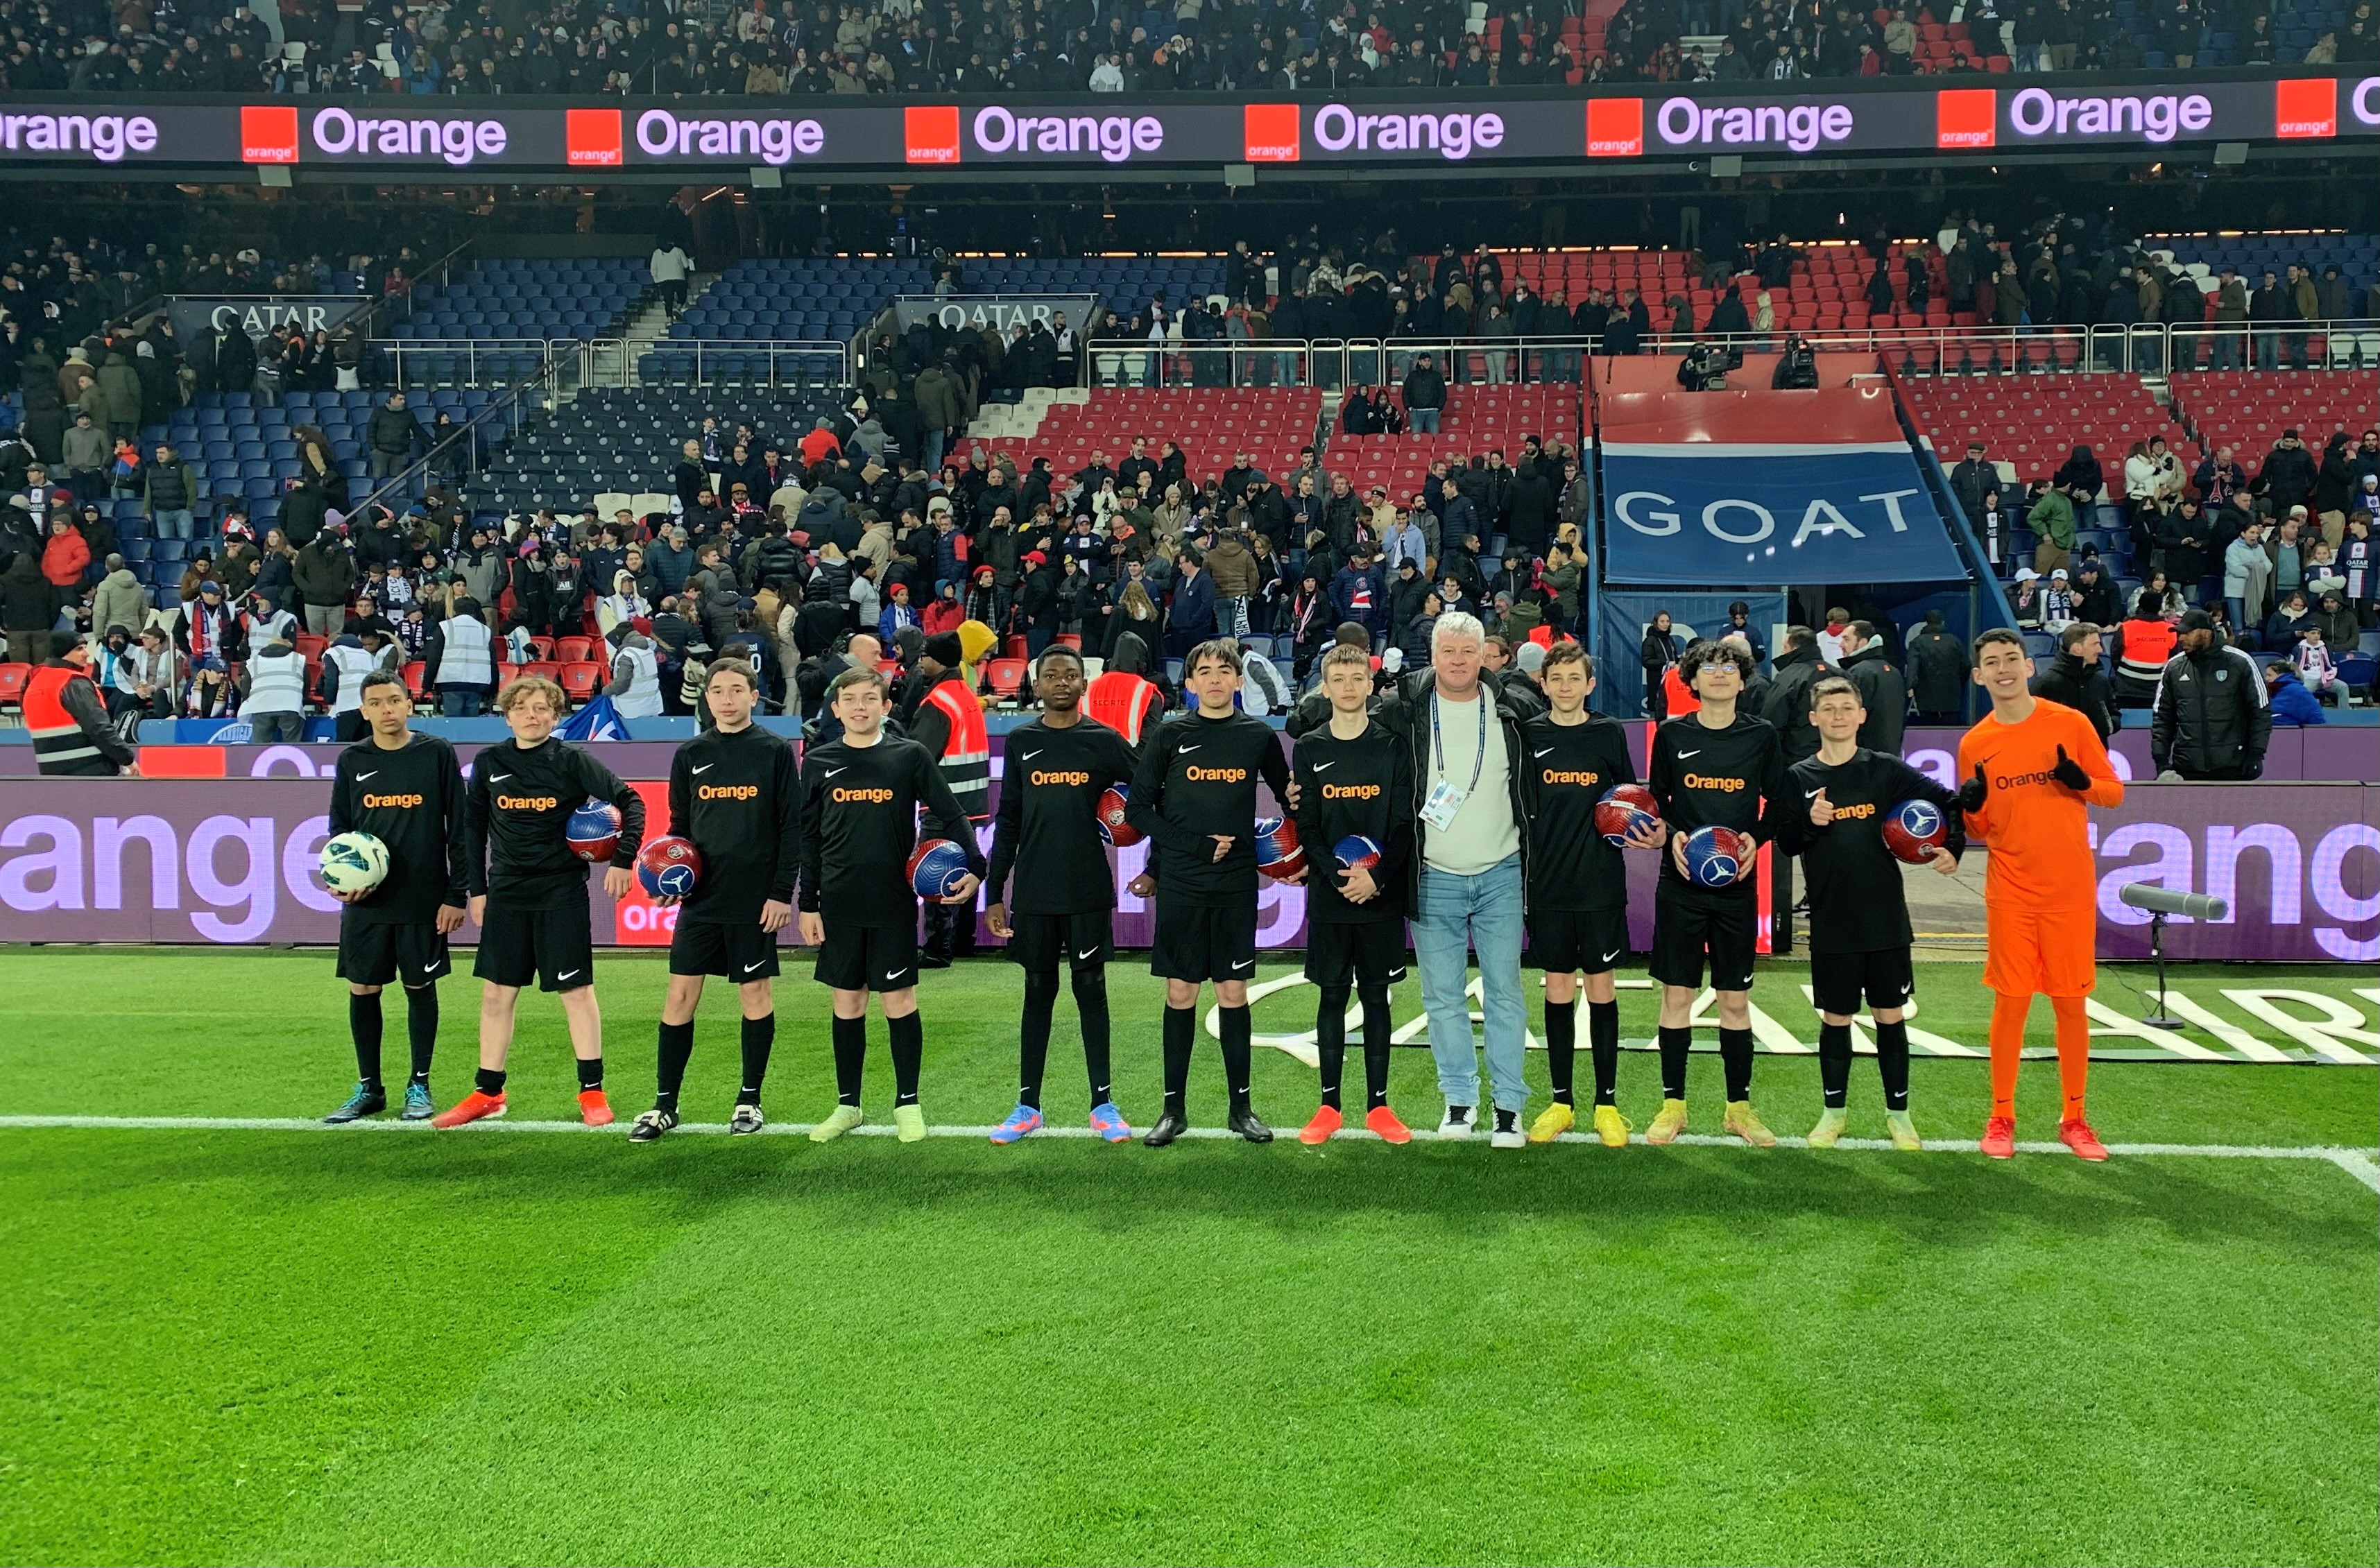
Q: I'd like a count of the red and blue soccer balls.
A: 9